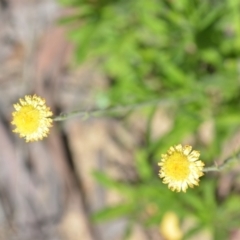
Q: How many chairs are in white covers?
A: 0